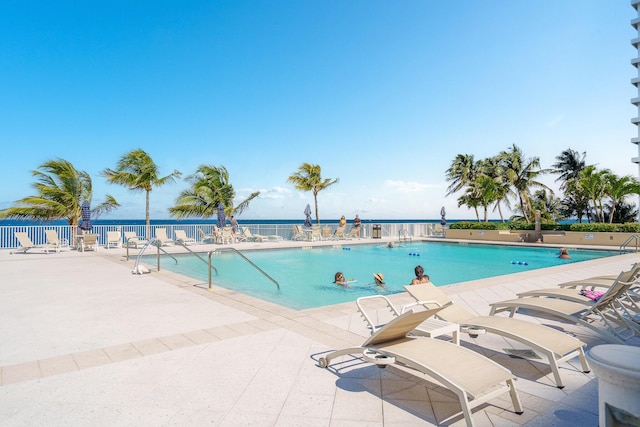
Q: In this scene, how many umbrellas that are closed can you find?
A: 4